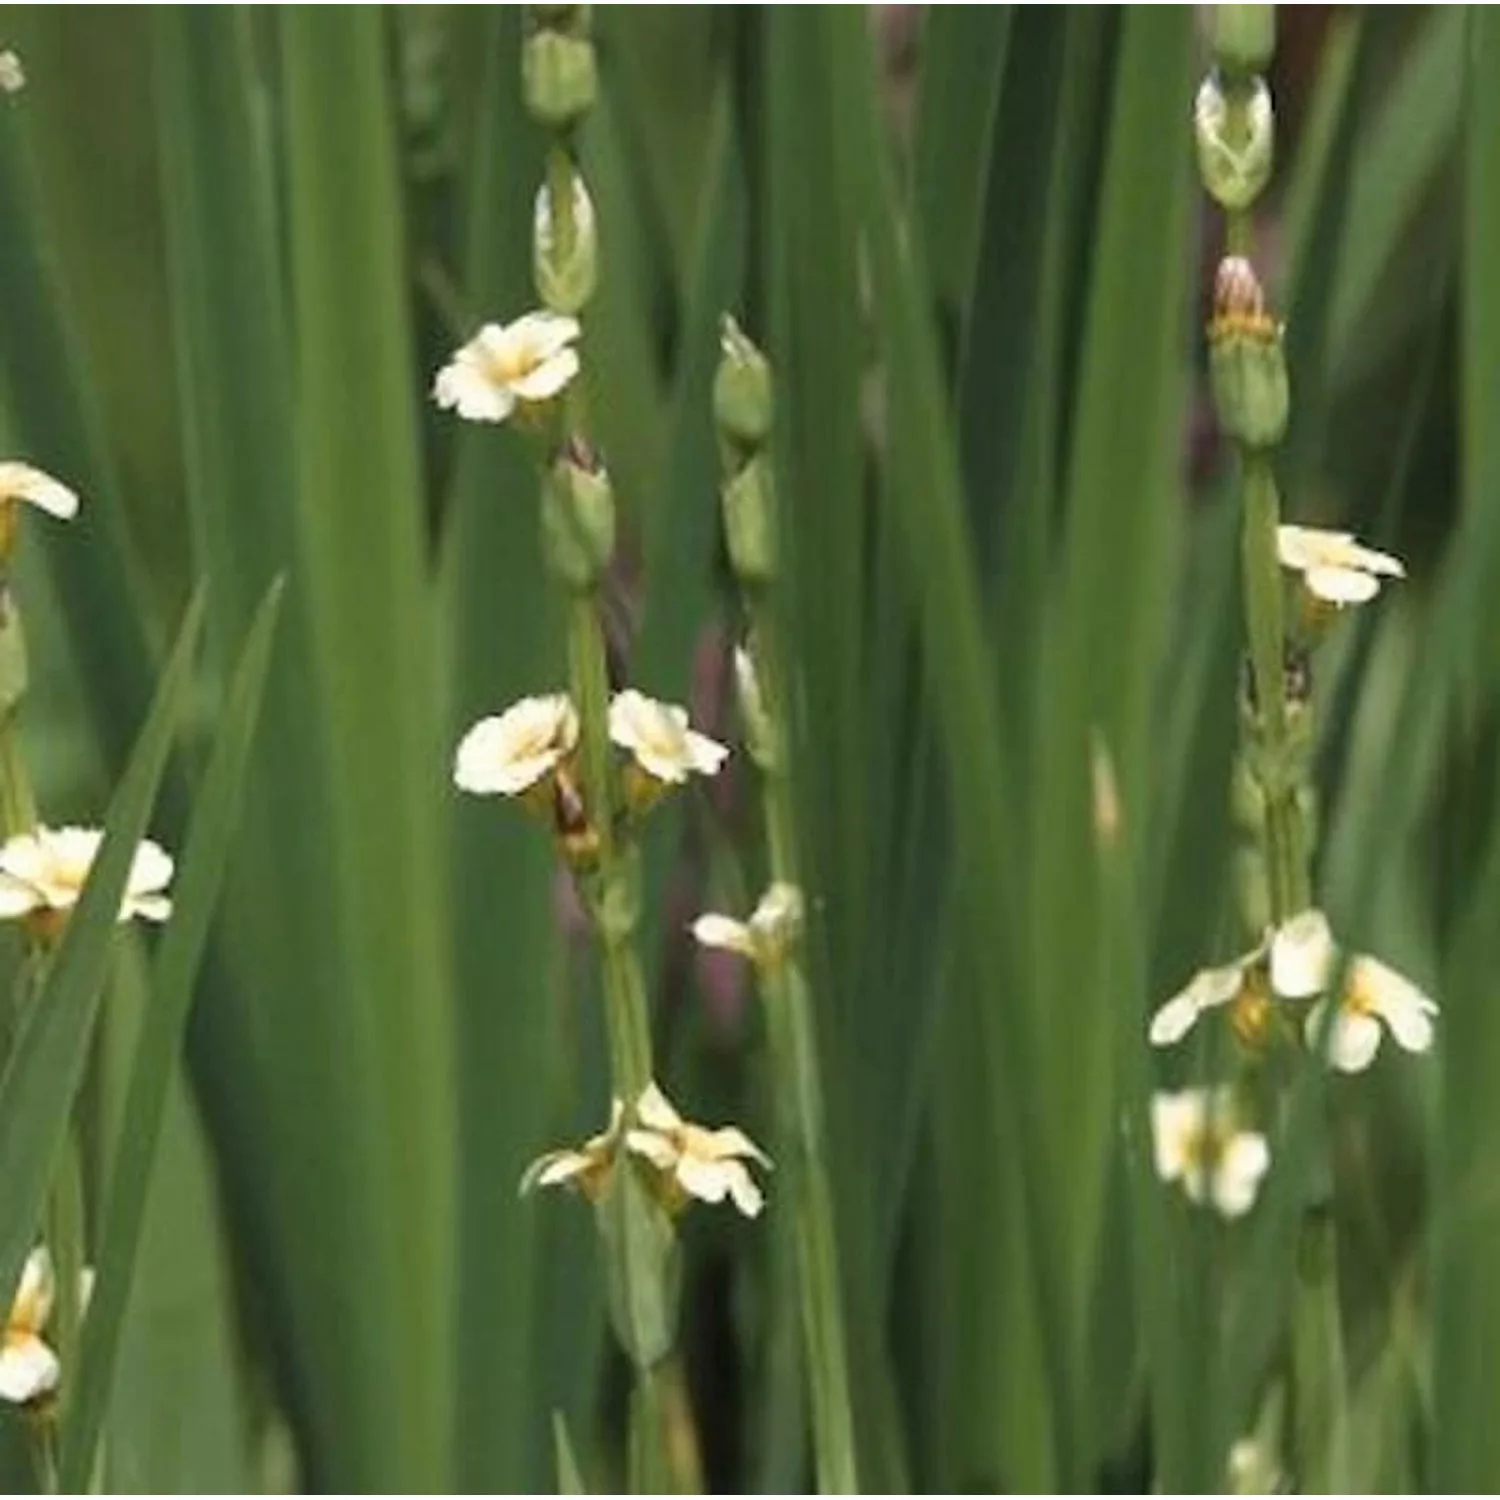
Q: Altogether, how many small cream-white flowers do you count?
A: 13